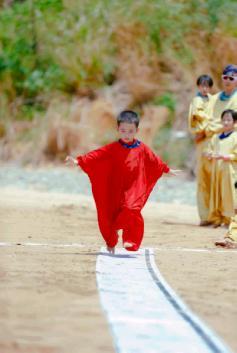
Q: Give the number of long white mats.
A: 1